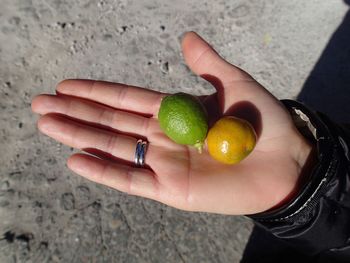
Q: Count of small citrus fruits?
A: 2